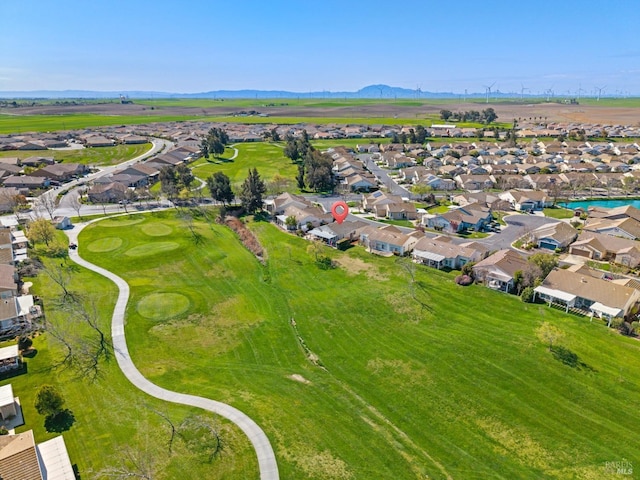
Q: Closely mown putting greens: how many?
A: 5